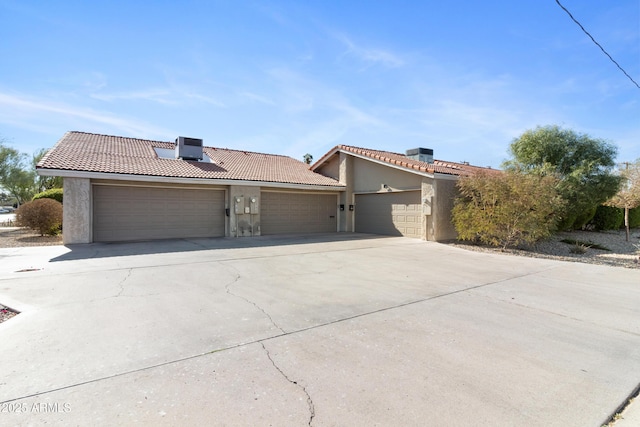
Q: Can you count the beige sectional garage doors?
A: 3